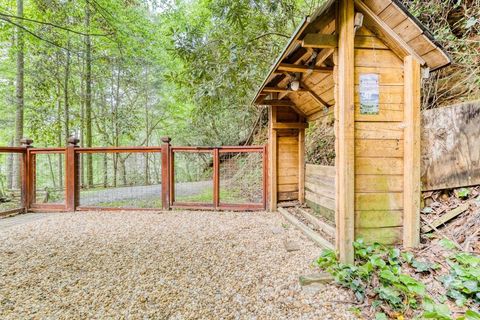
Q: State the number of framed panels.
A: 5